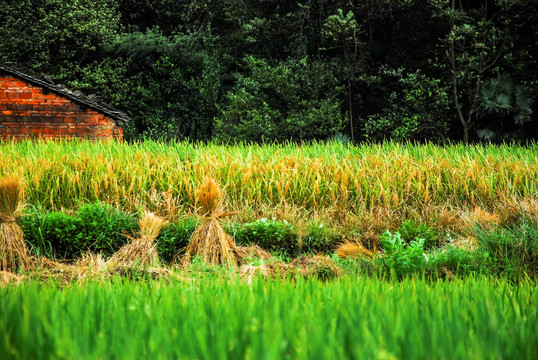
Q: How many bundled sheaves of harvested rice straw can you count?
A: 3